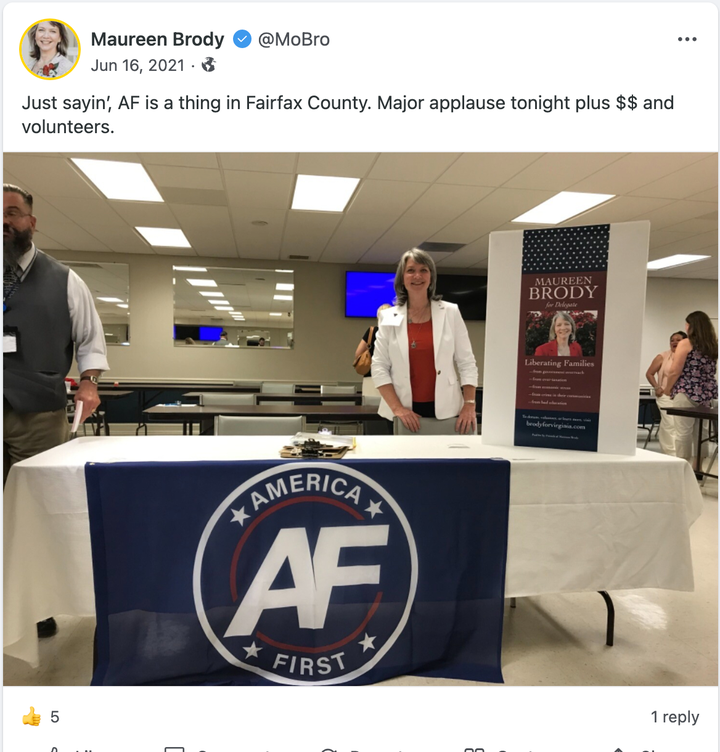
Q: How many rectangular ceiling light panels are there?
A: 5